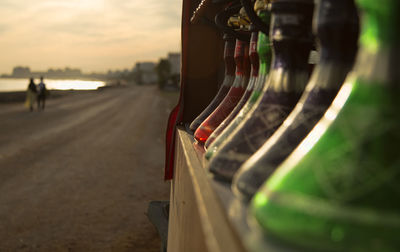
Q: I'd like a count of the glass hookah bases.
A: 7